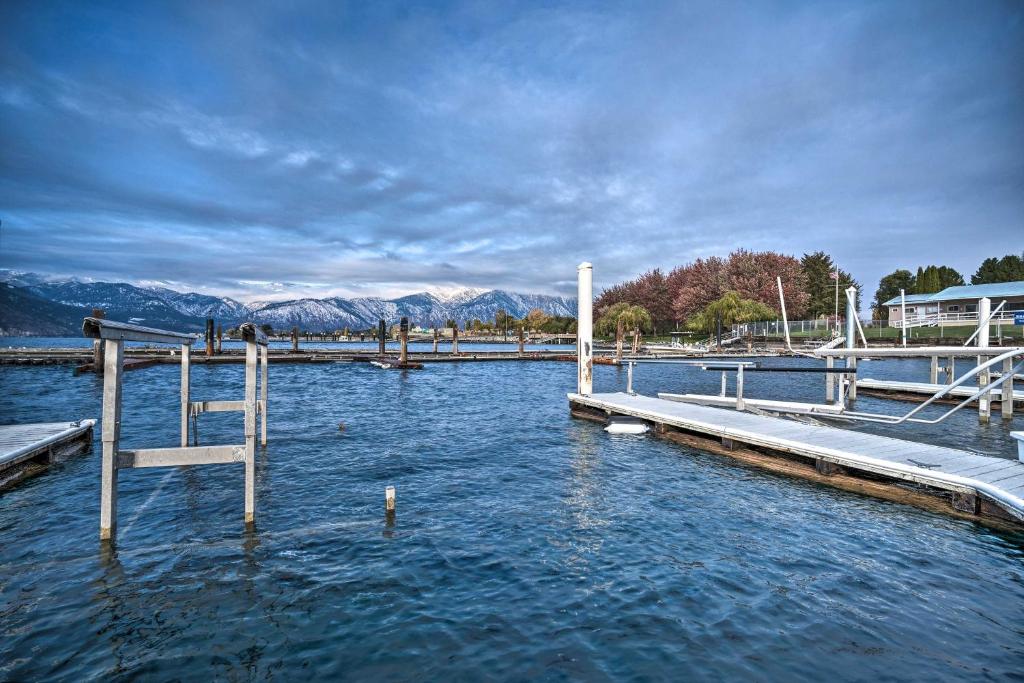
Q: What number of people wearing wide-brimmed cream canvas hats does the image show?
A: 0